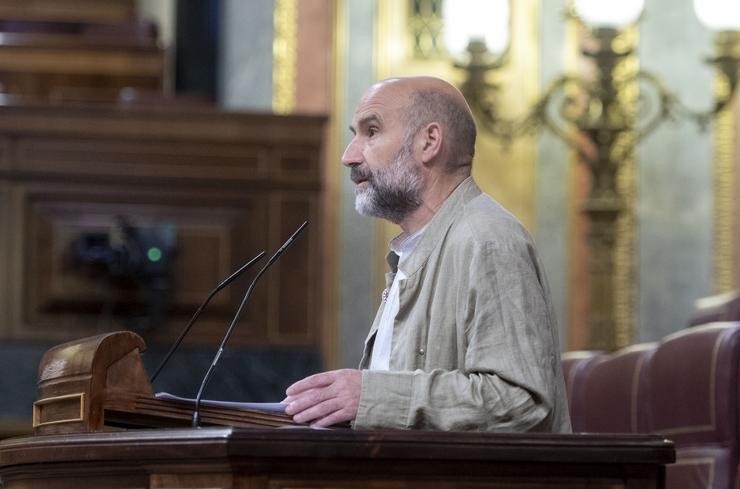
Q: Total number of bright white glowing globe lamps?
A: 3